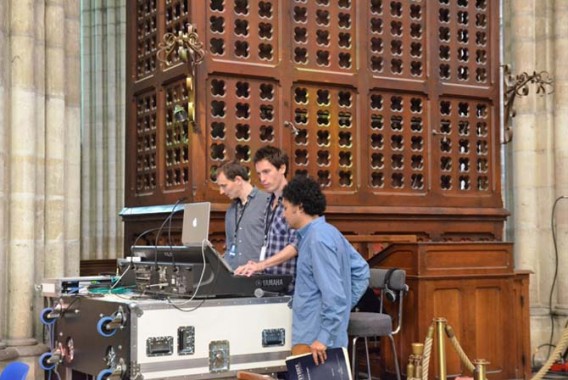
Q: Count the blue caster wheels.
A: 4